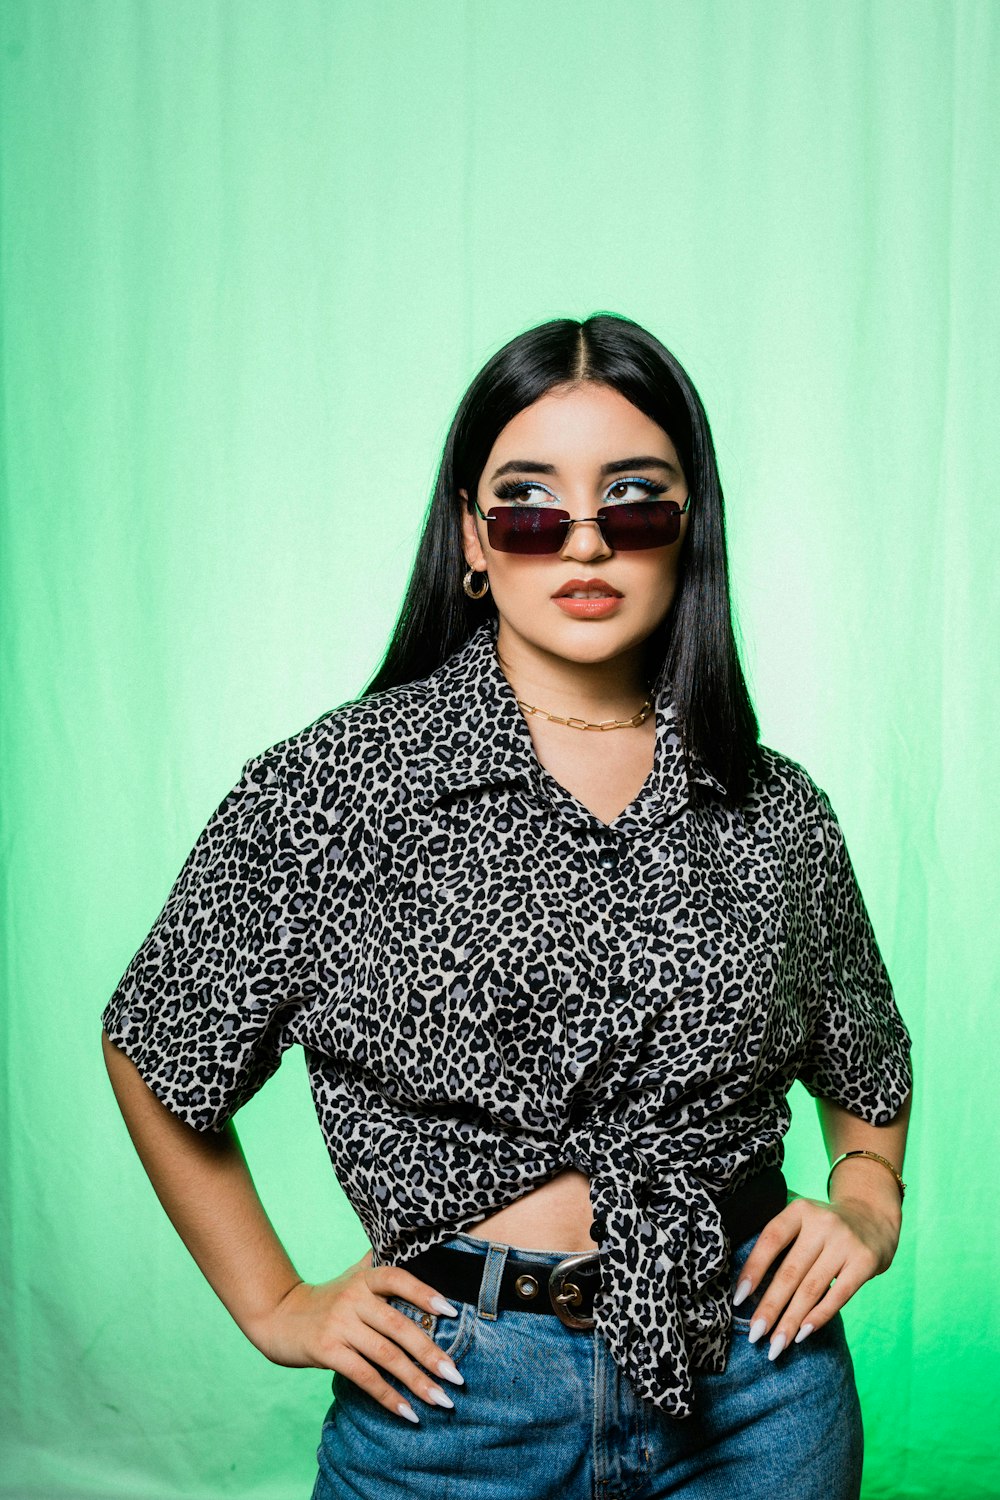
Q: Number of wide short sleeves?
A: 2